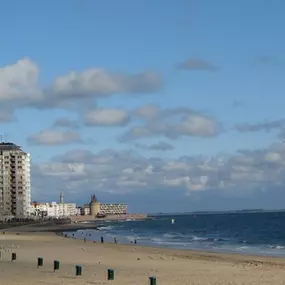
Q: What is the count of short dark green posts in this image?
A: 6